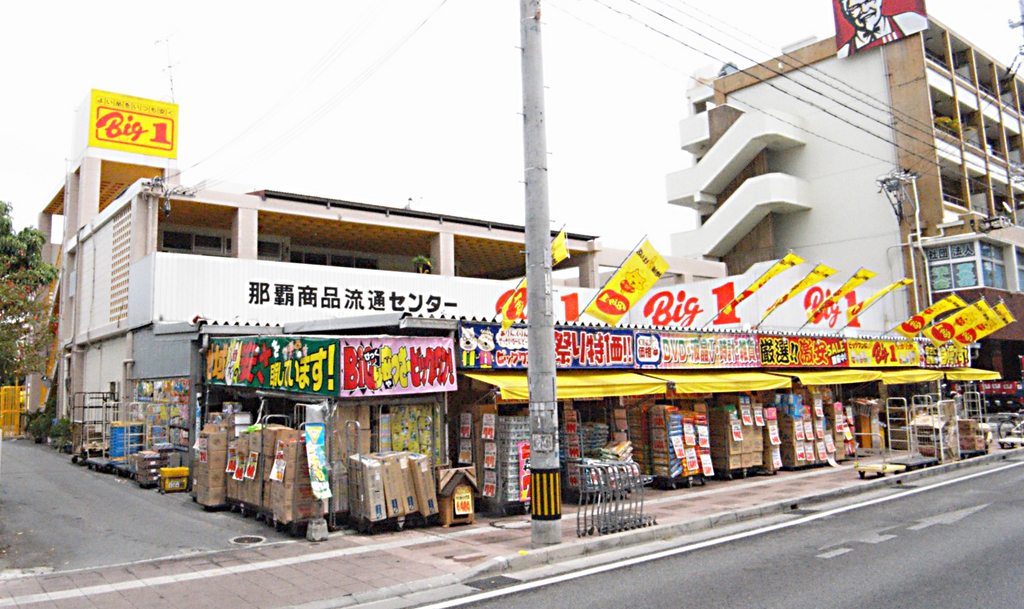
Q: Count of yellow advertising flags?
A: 9